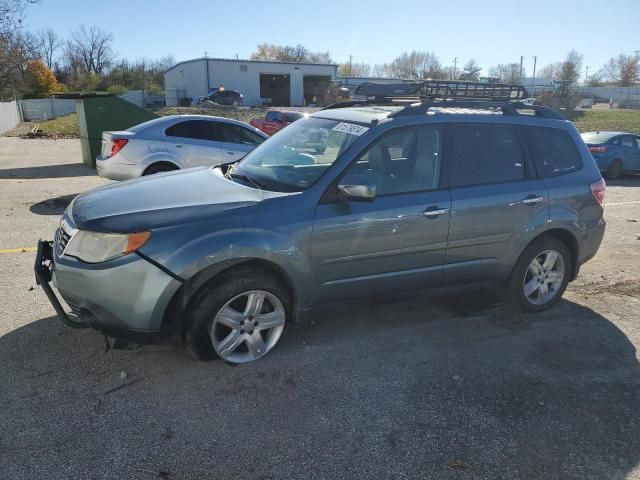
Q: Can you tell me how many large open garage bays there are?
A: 2